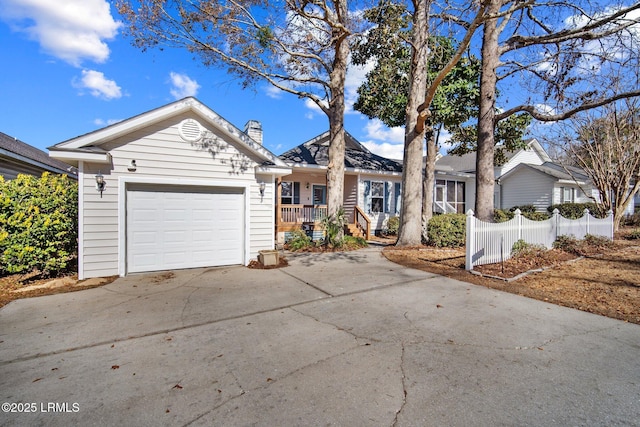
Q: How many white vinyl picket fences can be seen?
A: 1